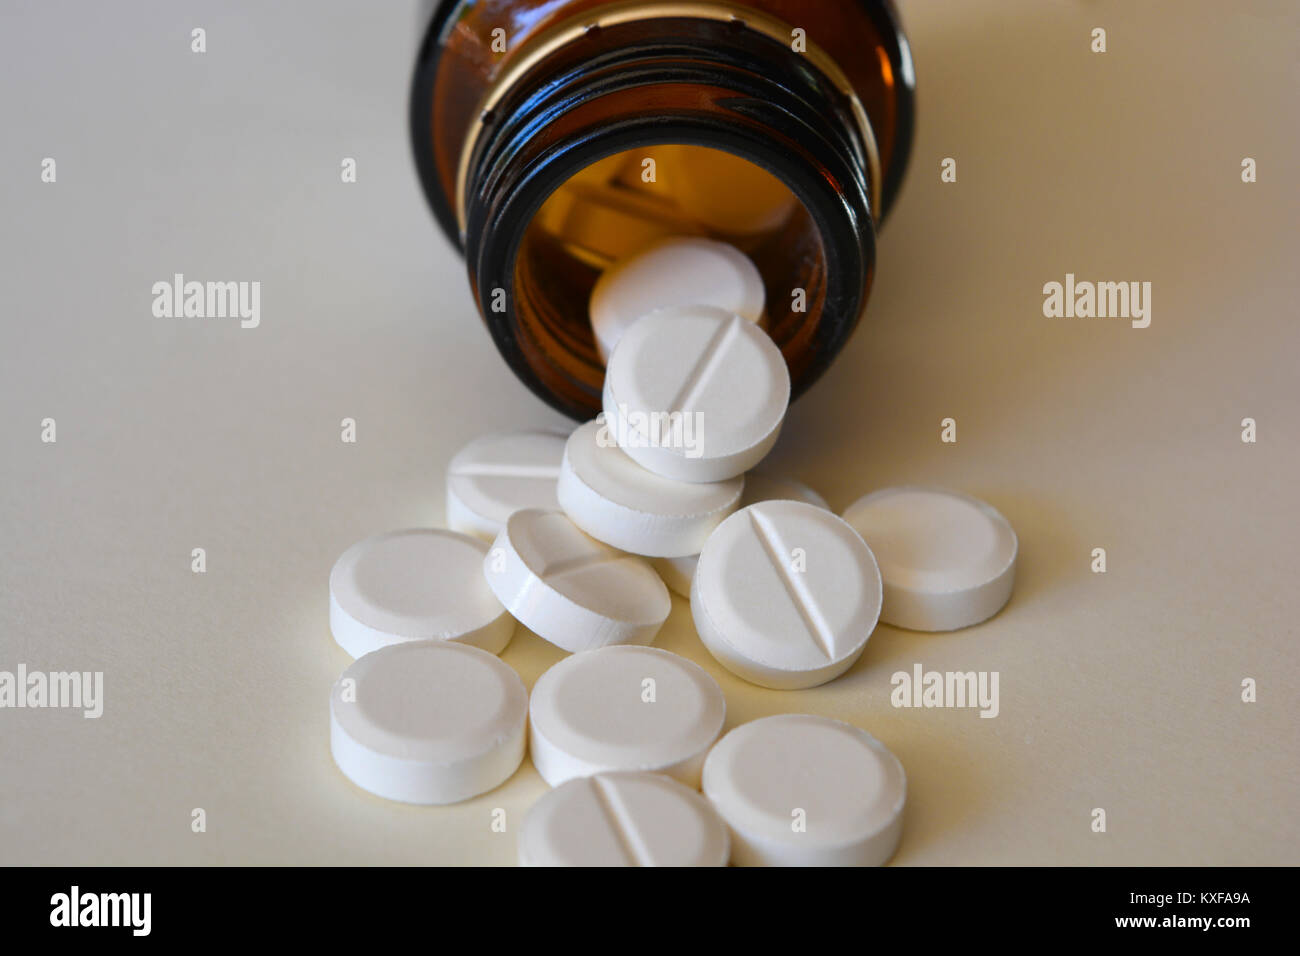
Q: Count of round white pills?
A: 13